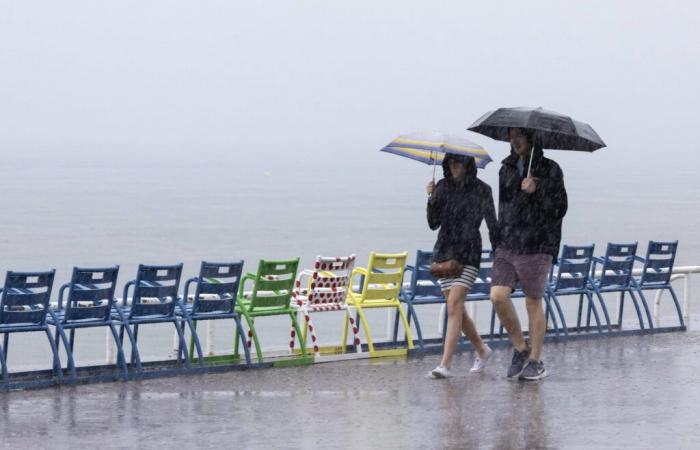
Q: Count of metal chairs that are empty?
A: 13